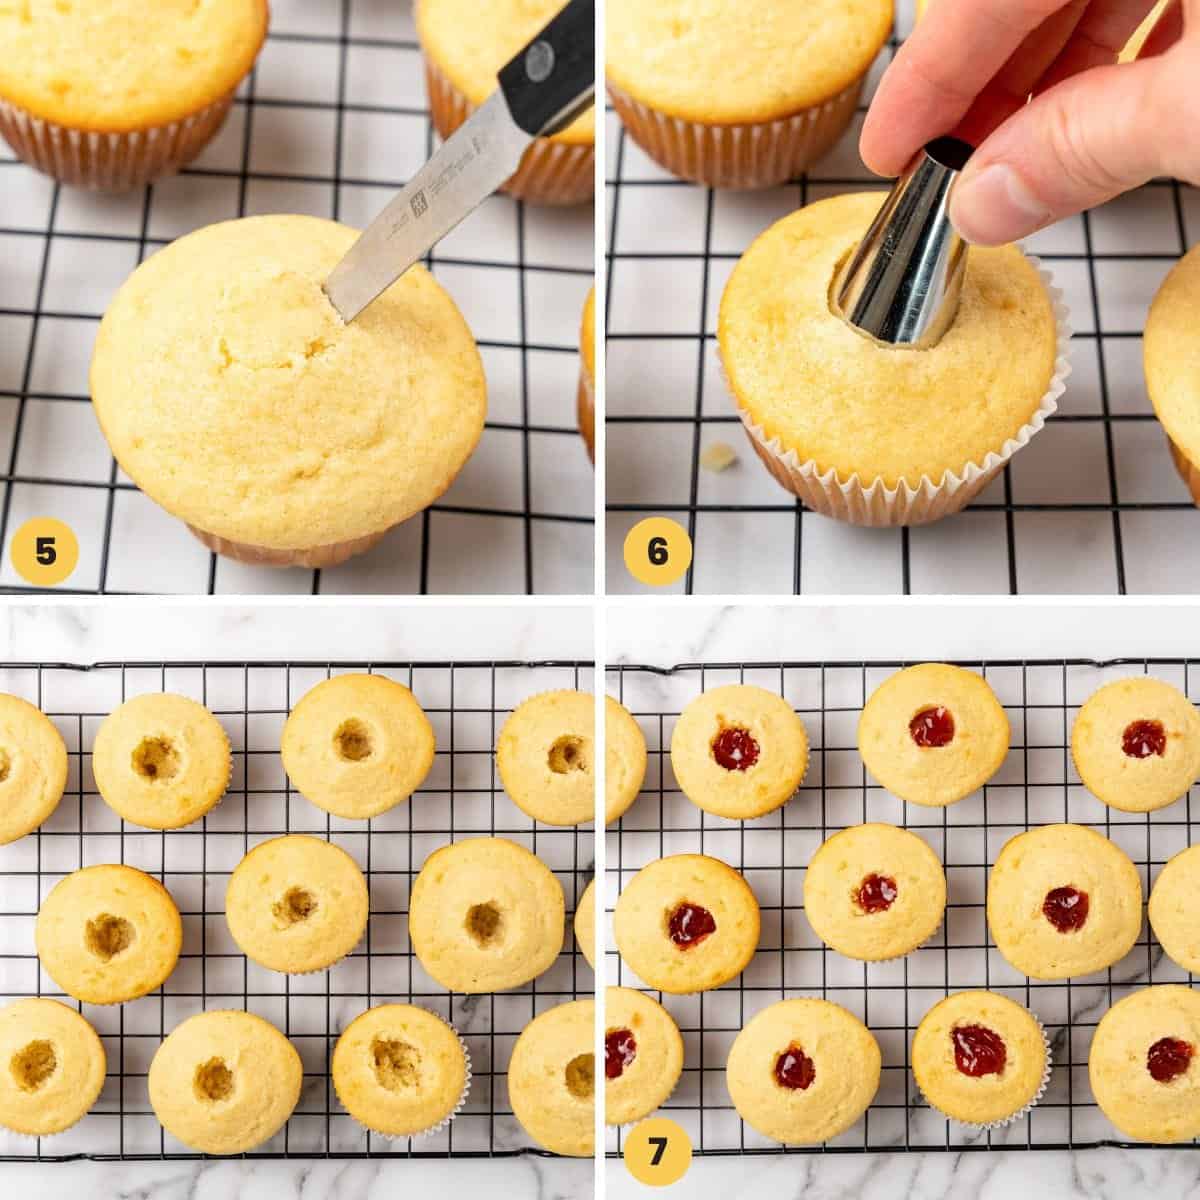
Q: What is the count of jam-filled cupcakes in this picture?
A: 10